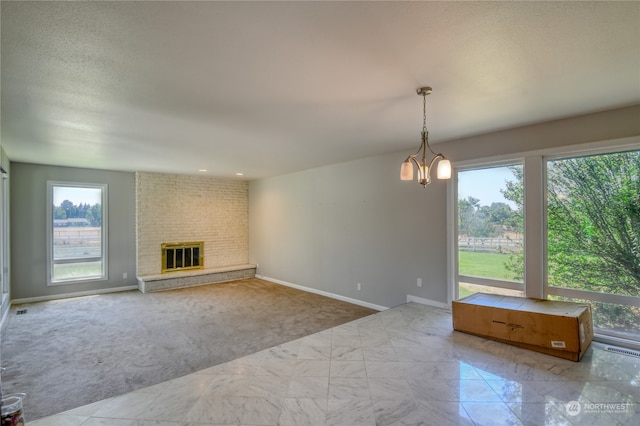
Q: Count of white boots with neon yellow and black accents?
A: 0